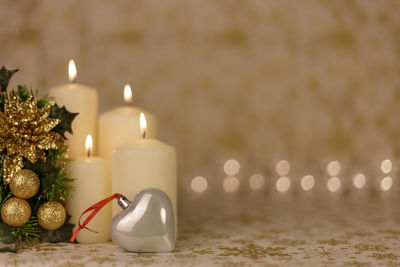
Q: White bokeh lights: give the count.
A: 12